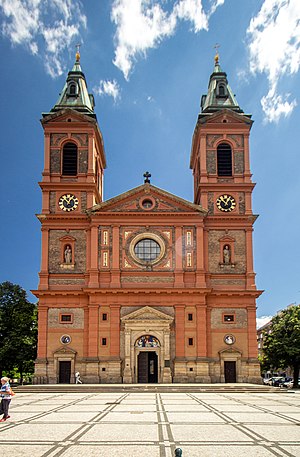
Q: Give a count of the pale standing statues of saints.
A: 2